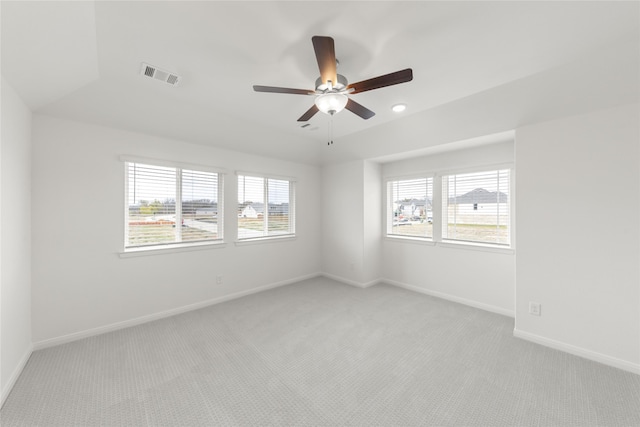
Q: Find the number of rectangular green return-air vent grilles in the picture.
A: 0